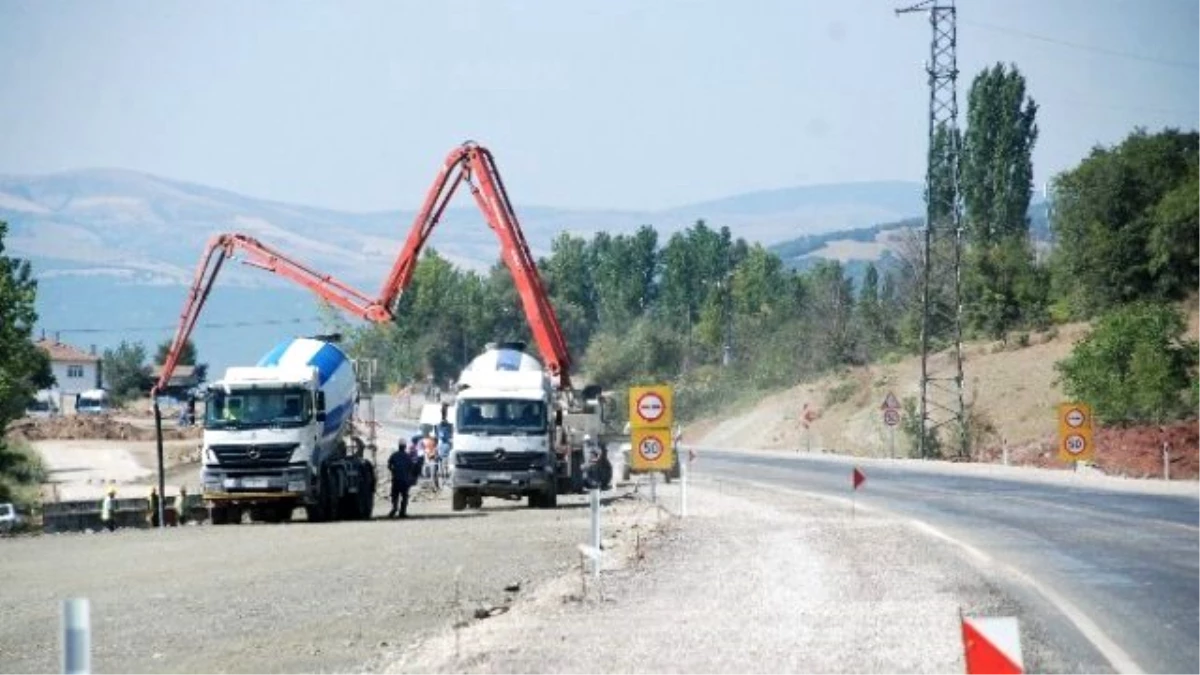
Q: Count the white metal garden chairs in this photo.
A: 0